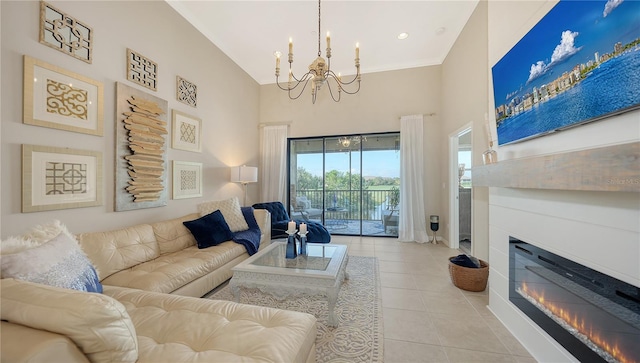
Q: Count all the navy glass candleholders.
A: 2